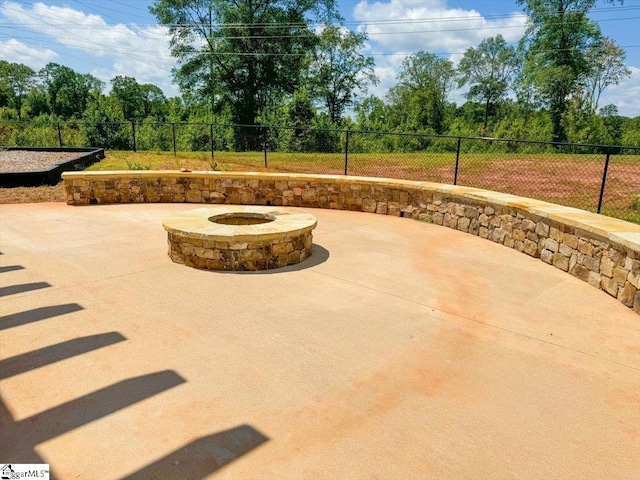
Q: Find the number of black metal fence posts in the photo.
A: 8